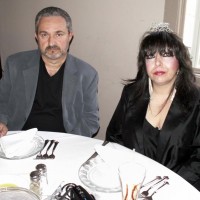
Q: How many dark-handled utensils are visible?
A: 6